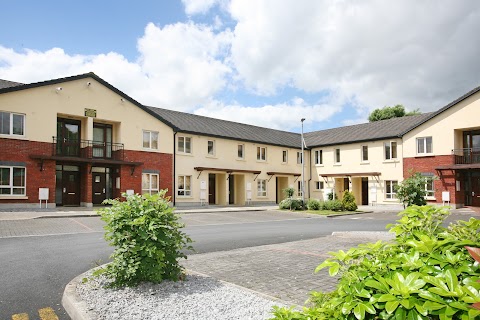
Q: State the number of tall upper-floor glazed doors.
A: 3